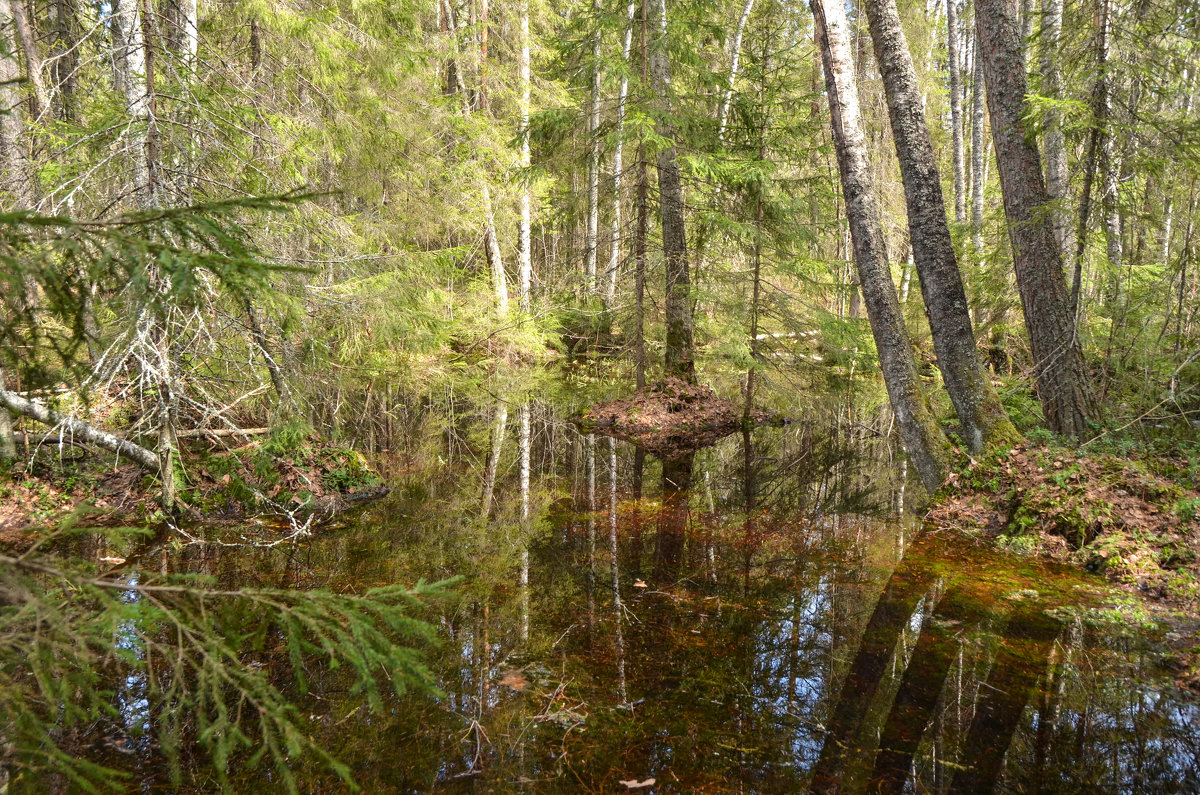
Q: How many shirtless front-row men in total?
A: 0